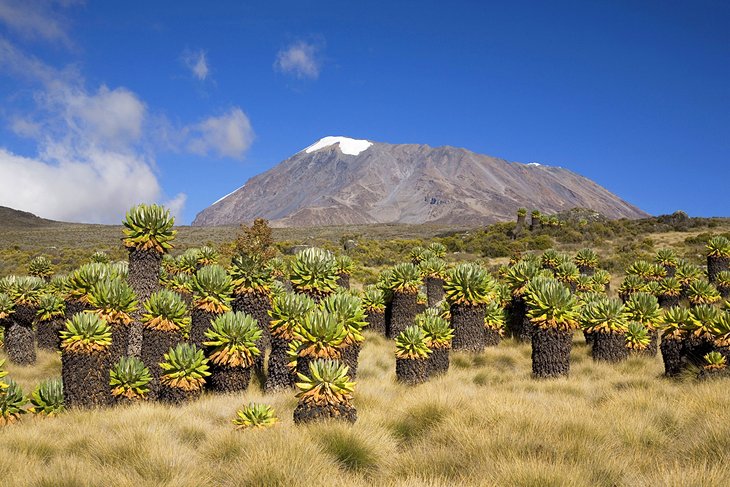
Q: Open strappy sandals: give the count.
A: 0